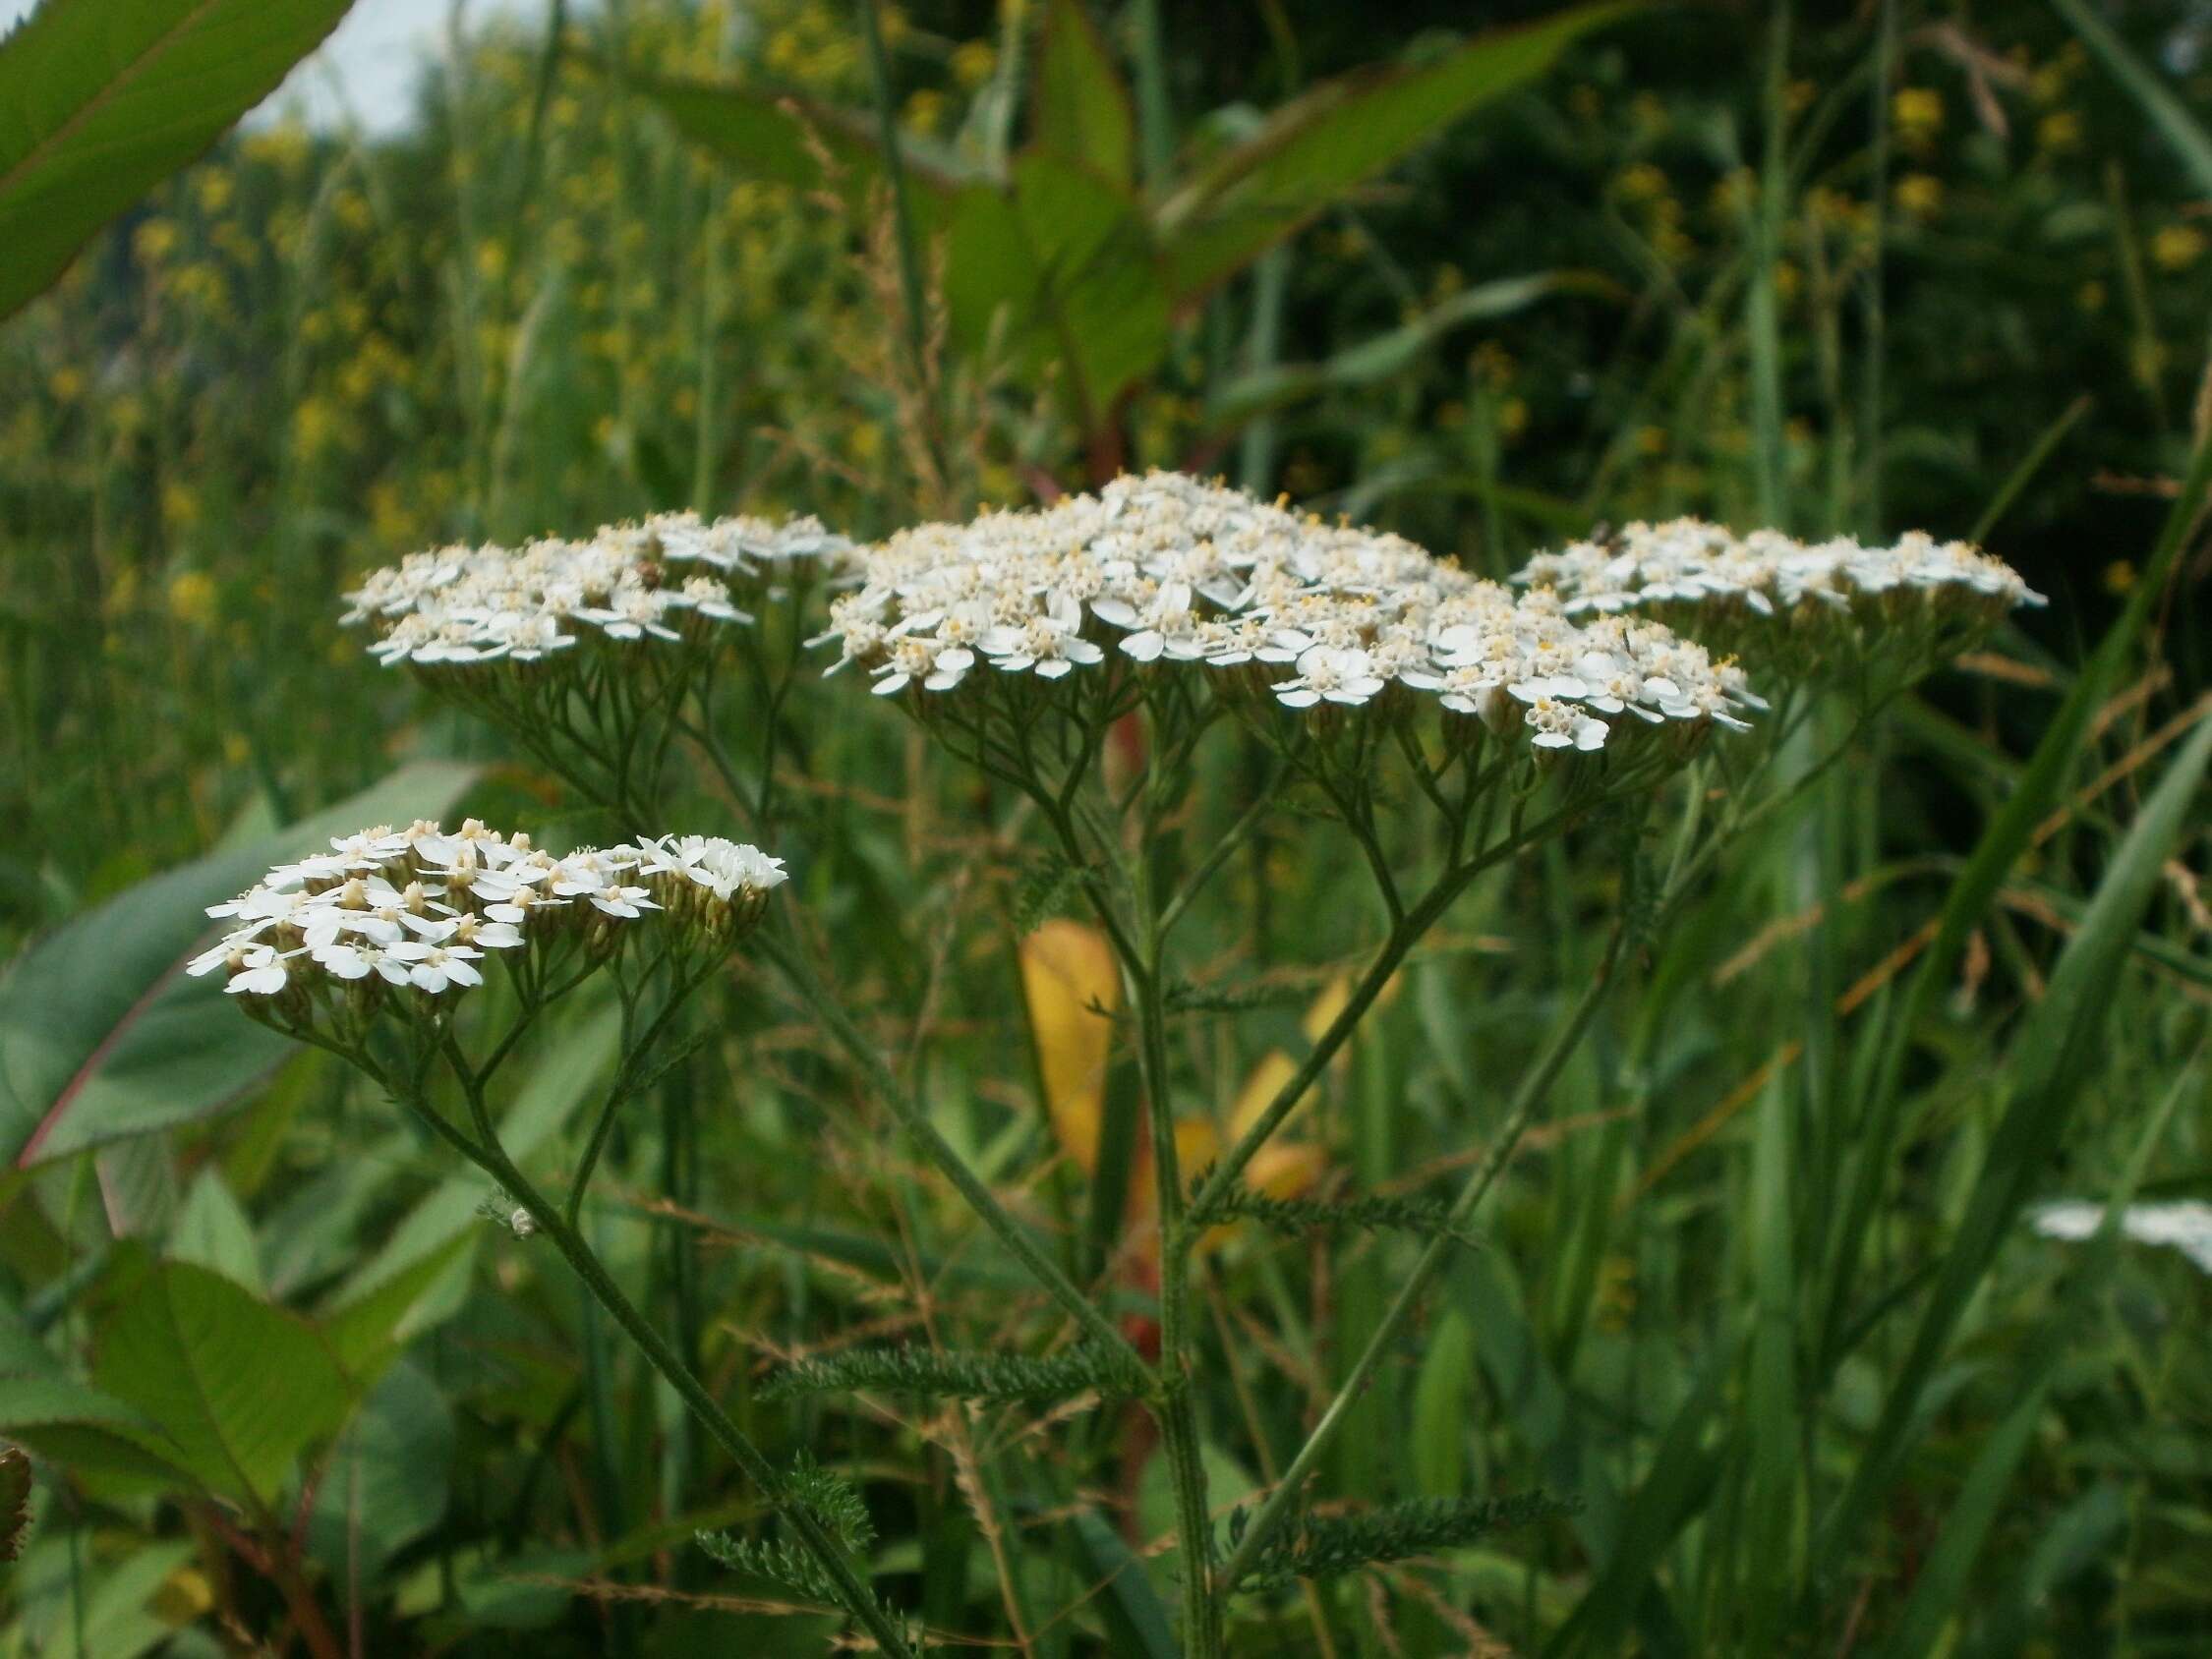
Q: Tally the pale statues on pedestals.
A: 0